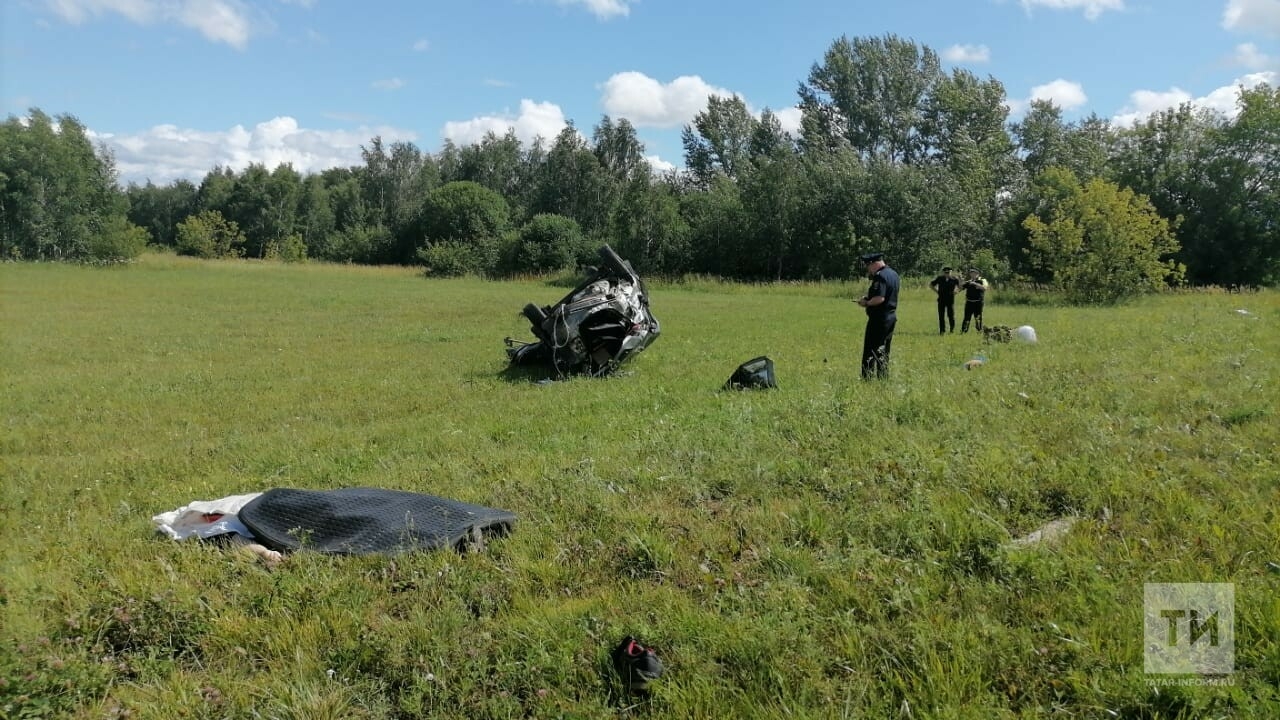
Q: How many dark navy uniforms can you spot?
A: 3